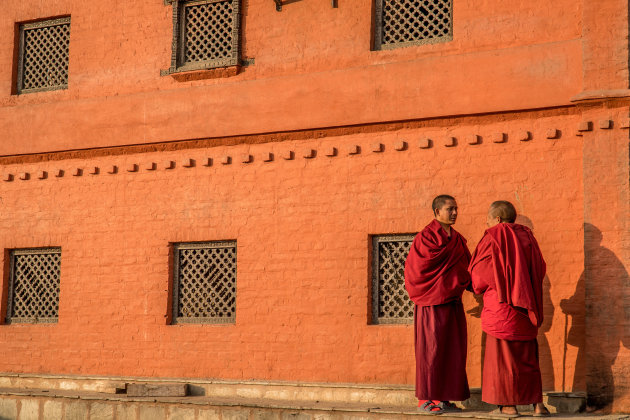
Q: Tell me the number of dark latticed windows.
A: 6